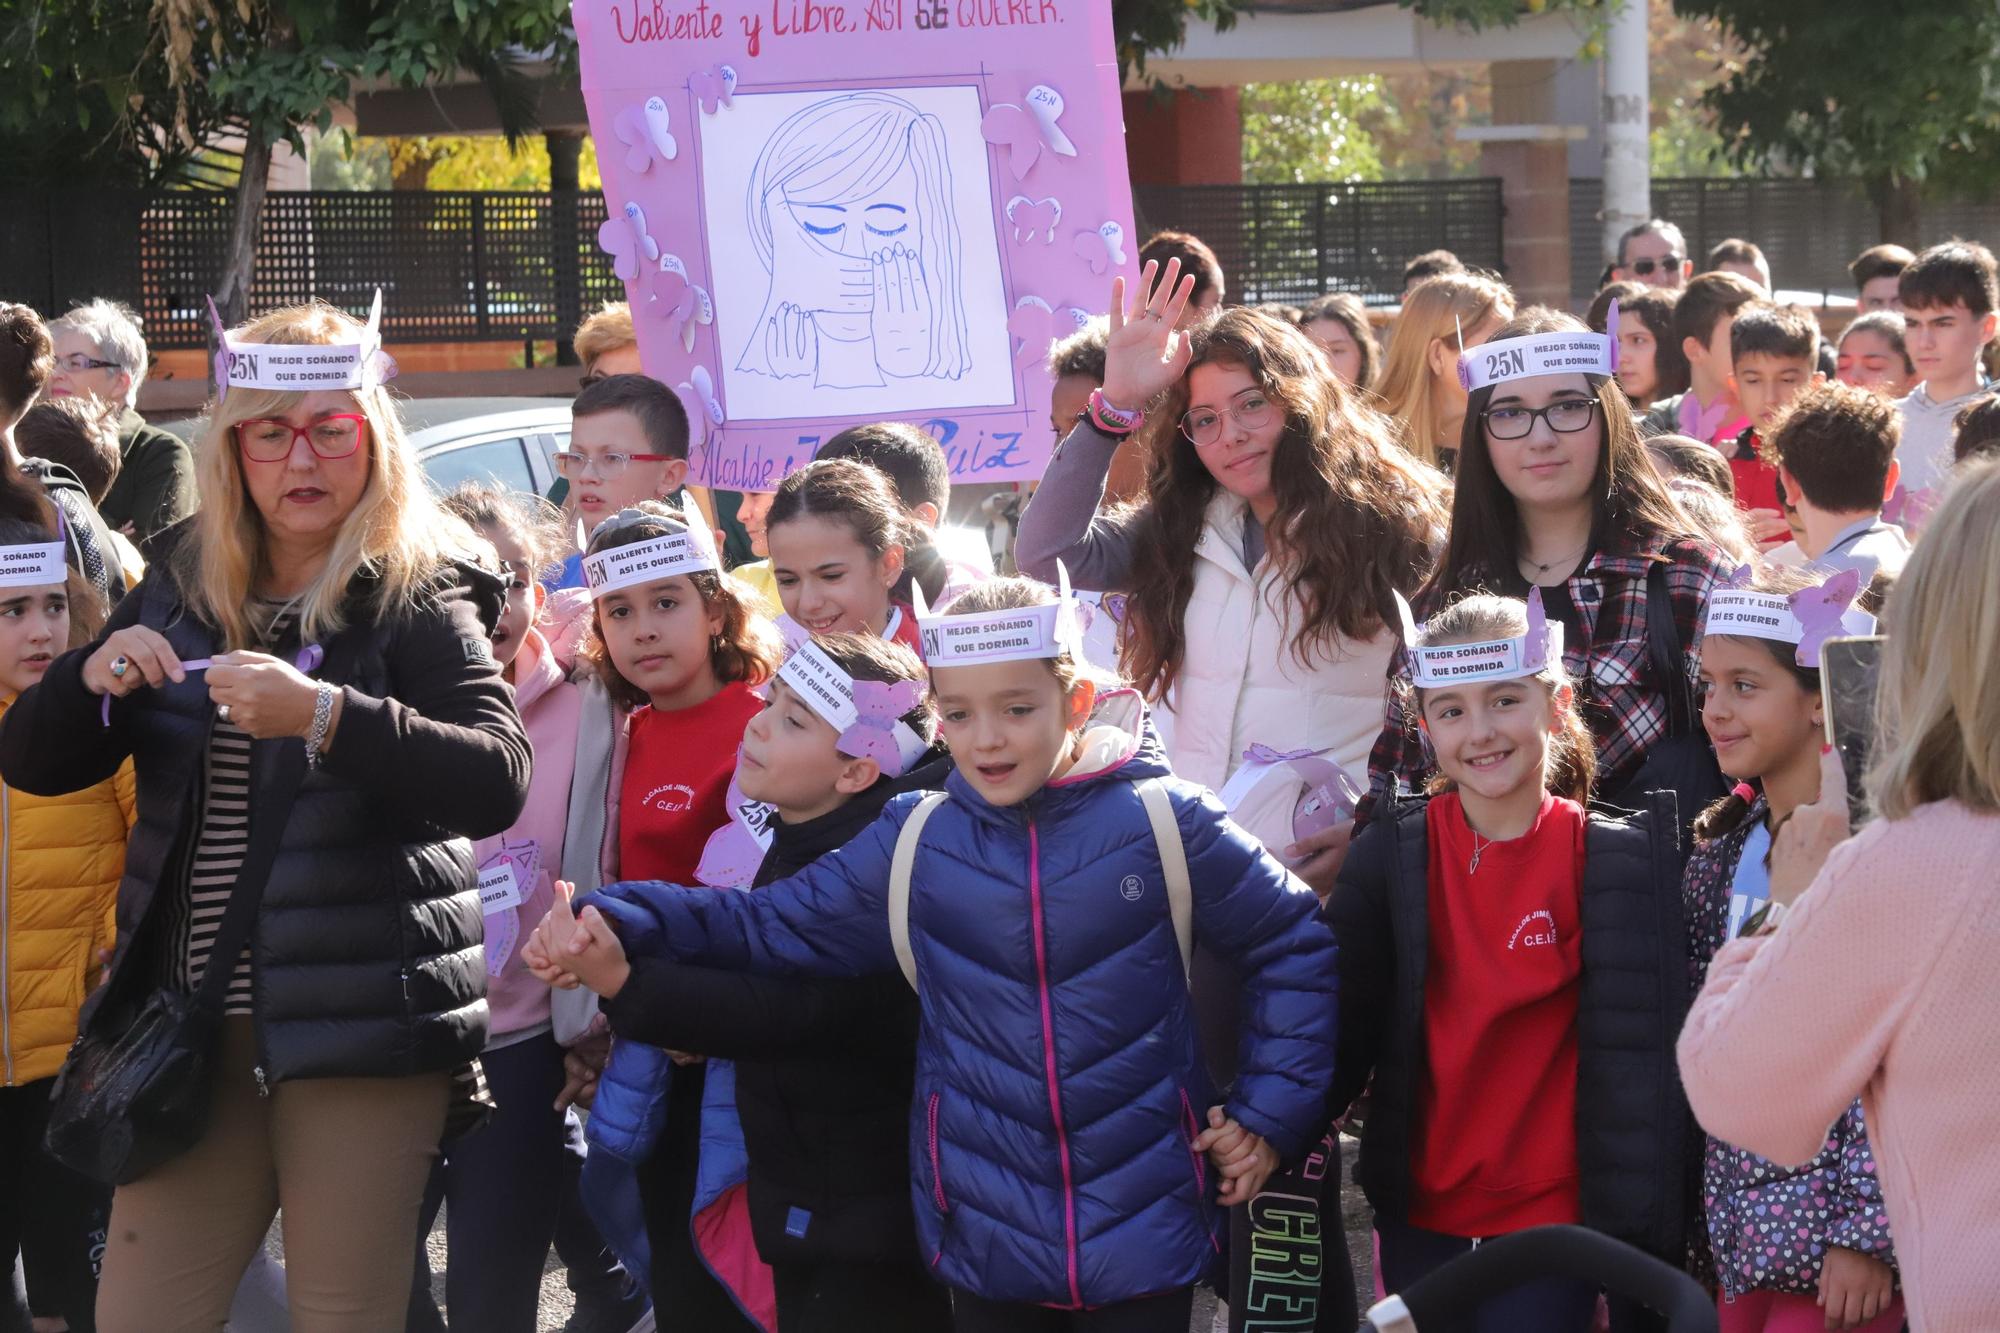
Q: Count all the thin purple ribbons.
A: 2